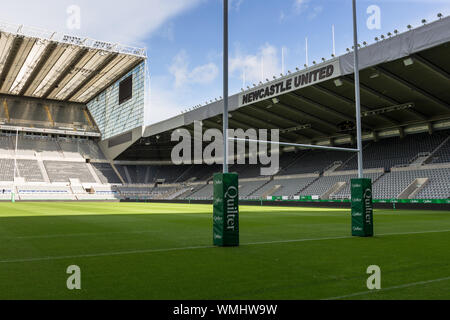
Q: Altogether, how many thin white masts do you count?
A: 5